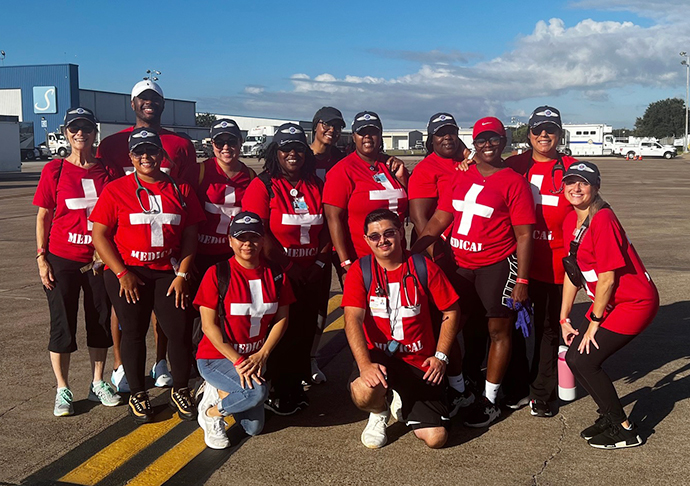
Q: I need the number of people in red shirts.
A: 13